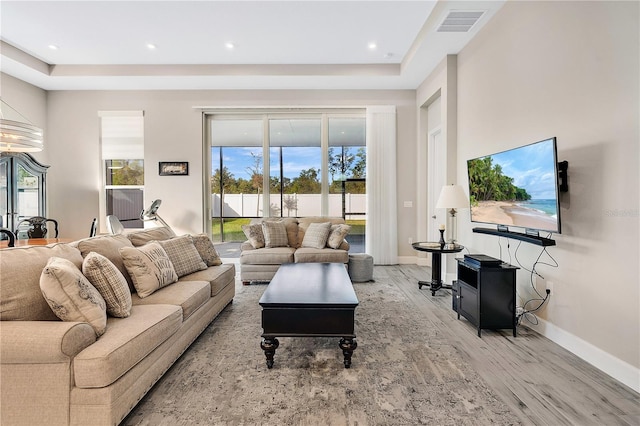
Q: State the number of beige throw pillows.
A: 9